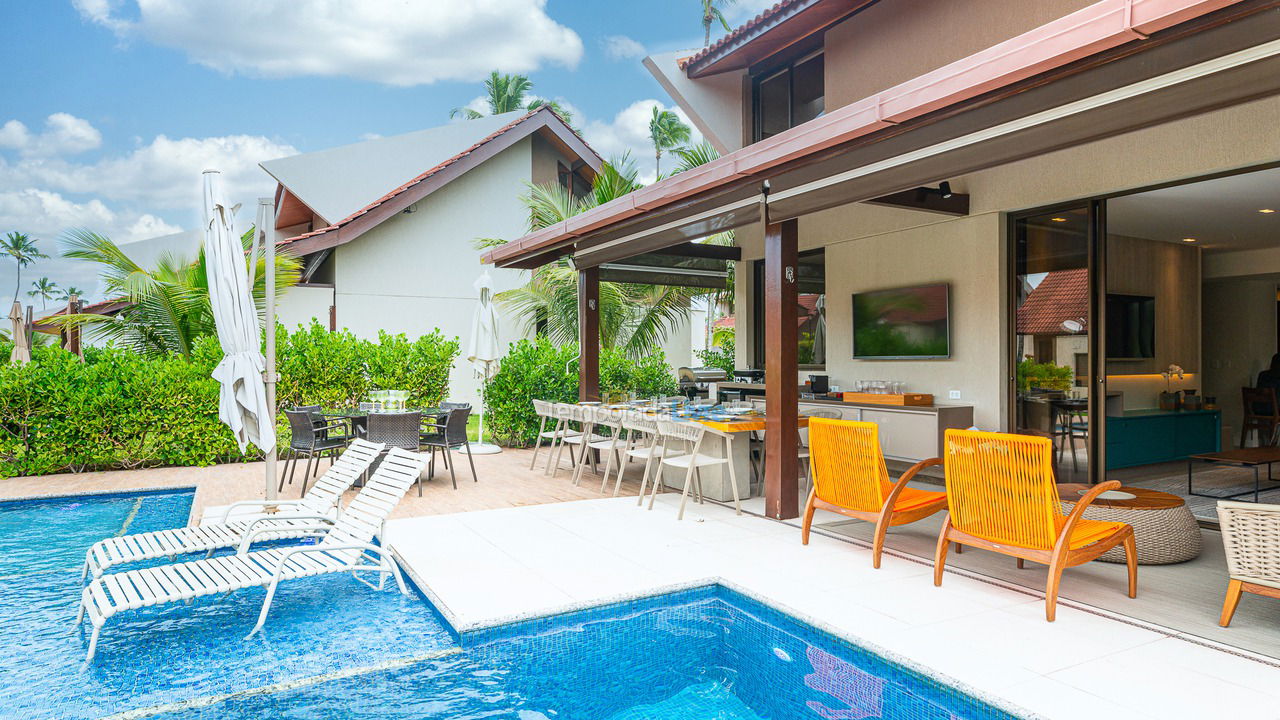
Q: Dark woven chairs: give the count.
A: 6